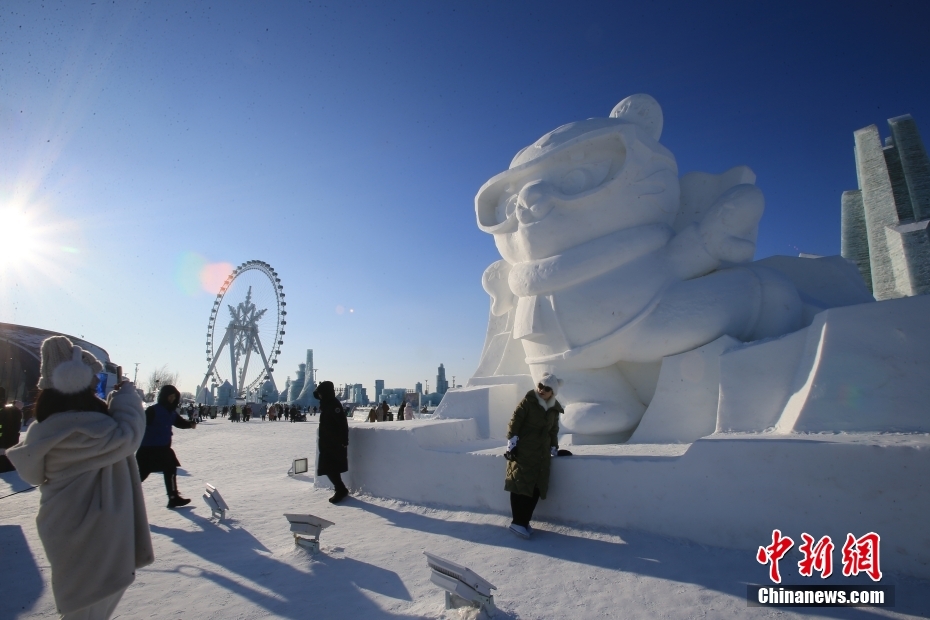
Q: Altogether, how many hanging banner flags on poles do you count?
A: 0